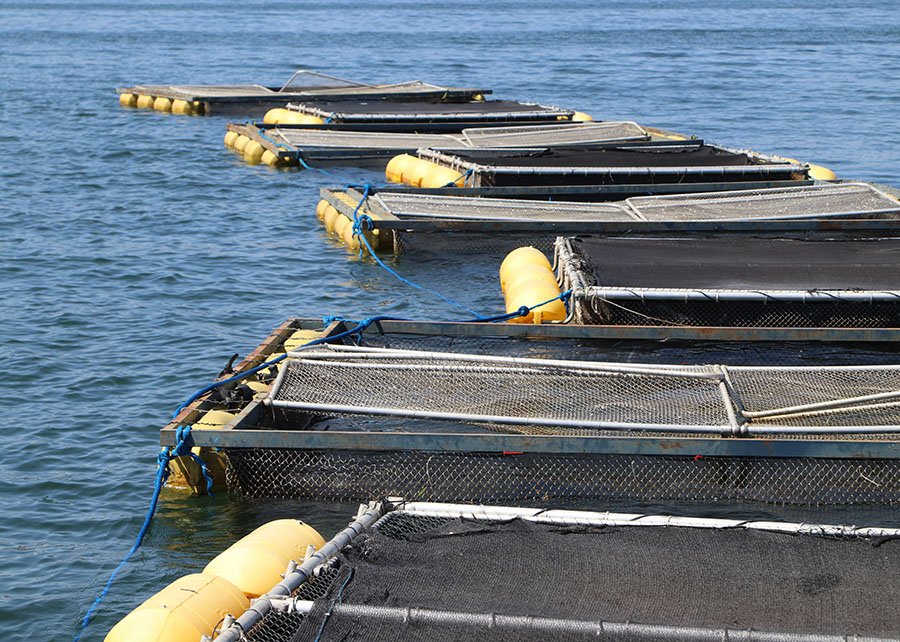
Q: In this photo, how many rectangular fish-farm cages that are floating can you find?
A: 8